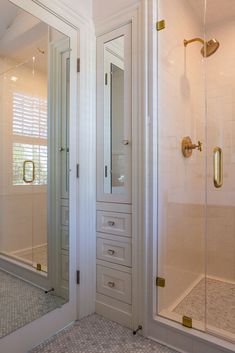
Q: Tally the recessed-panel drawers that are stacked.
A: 3